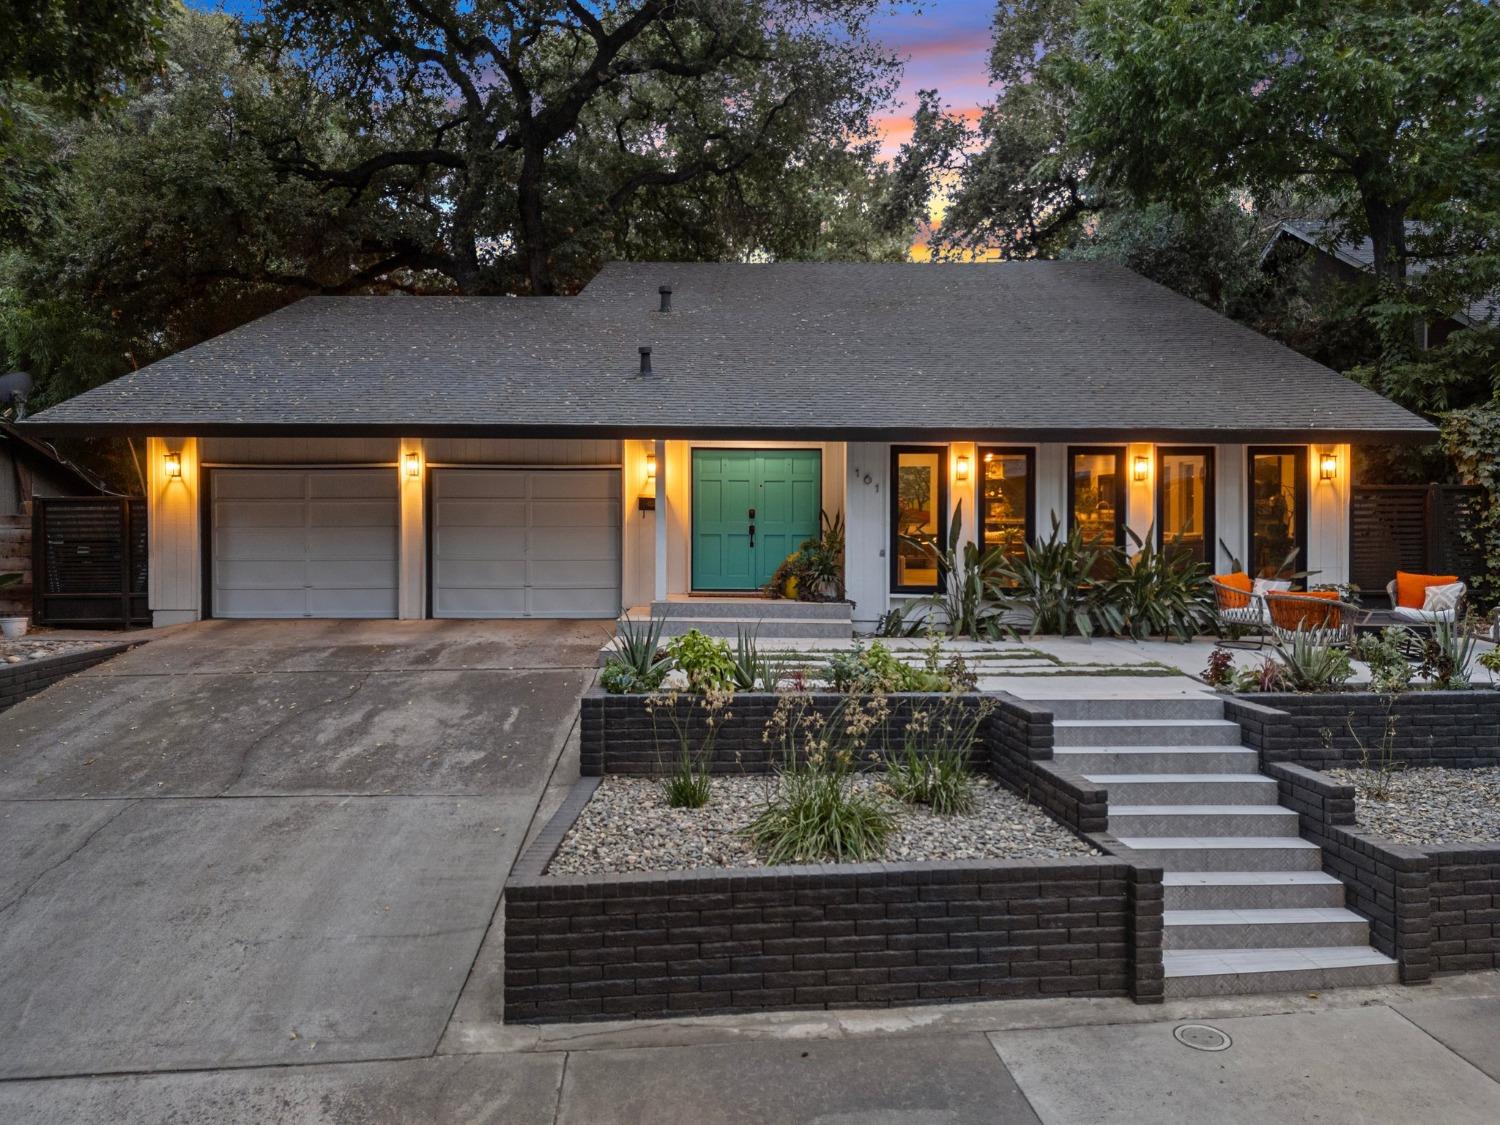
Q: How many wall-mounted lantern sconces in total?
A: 6